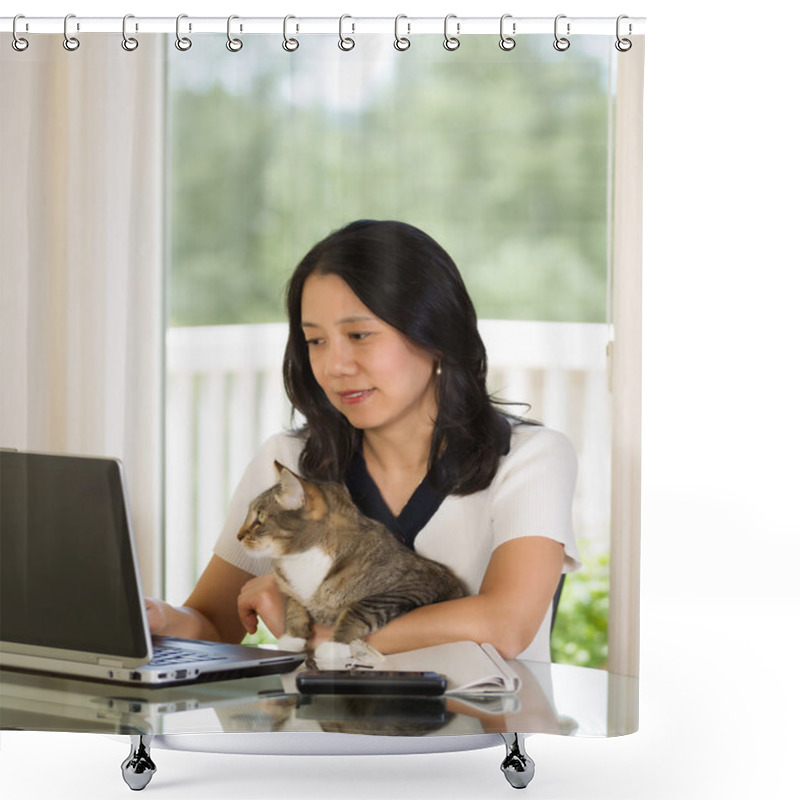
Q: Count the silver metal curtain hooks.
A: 12